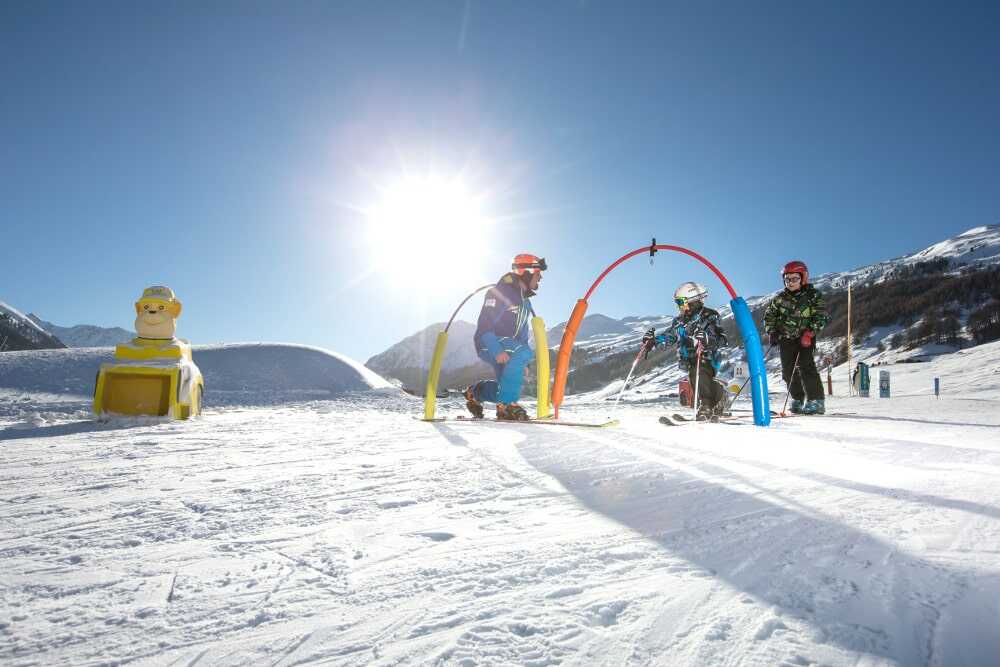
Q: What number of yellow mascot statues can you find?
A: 1